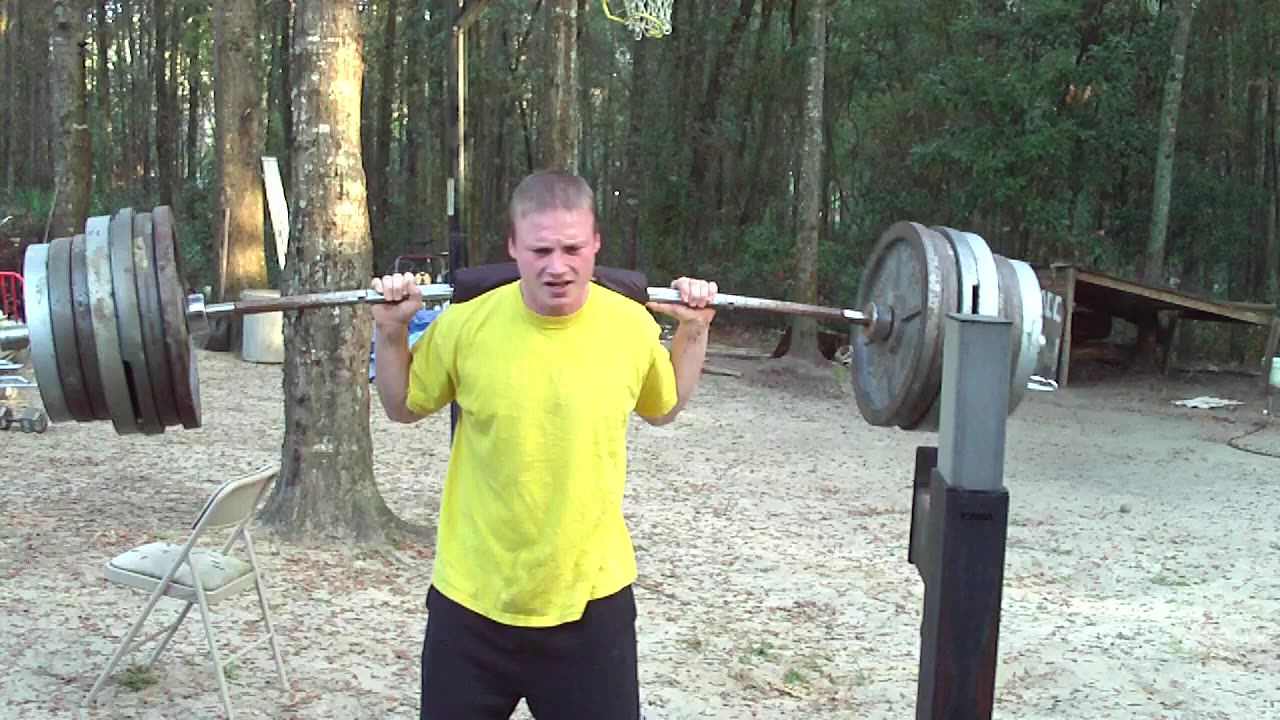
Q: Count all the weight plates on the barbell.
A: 14